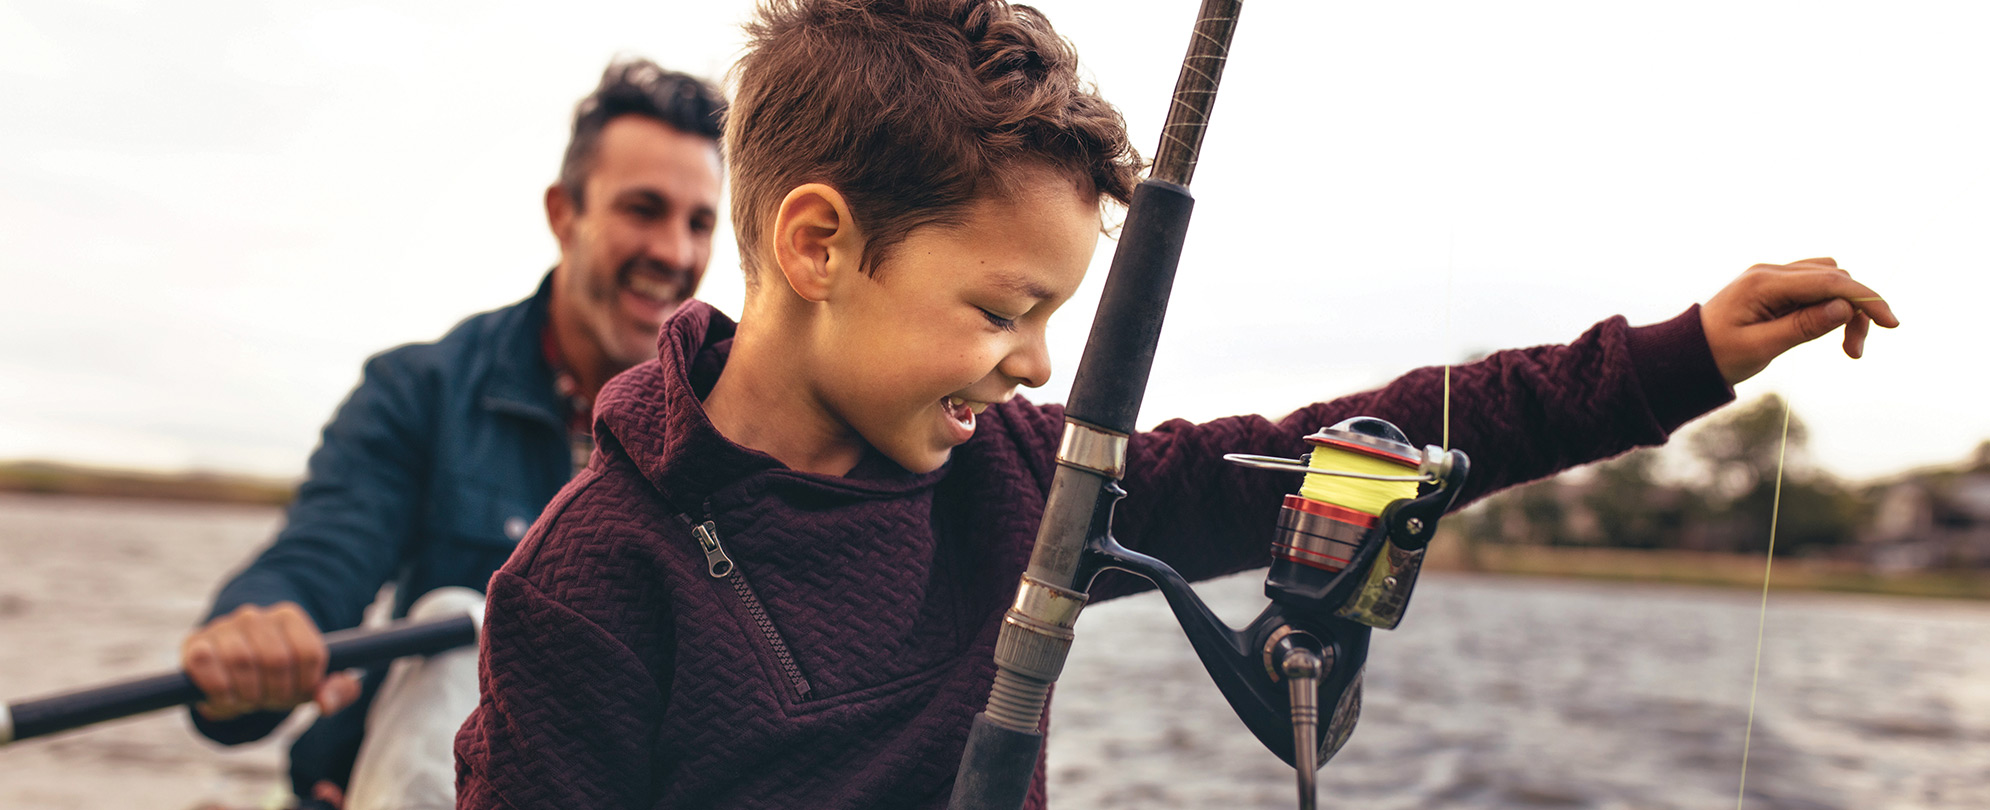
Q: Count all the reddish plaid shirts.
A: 1